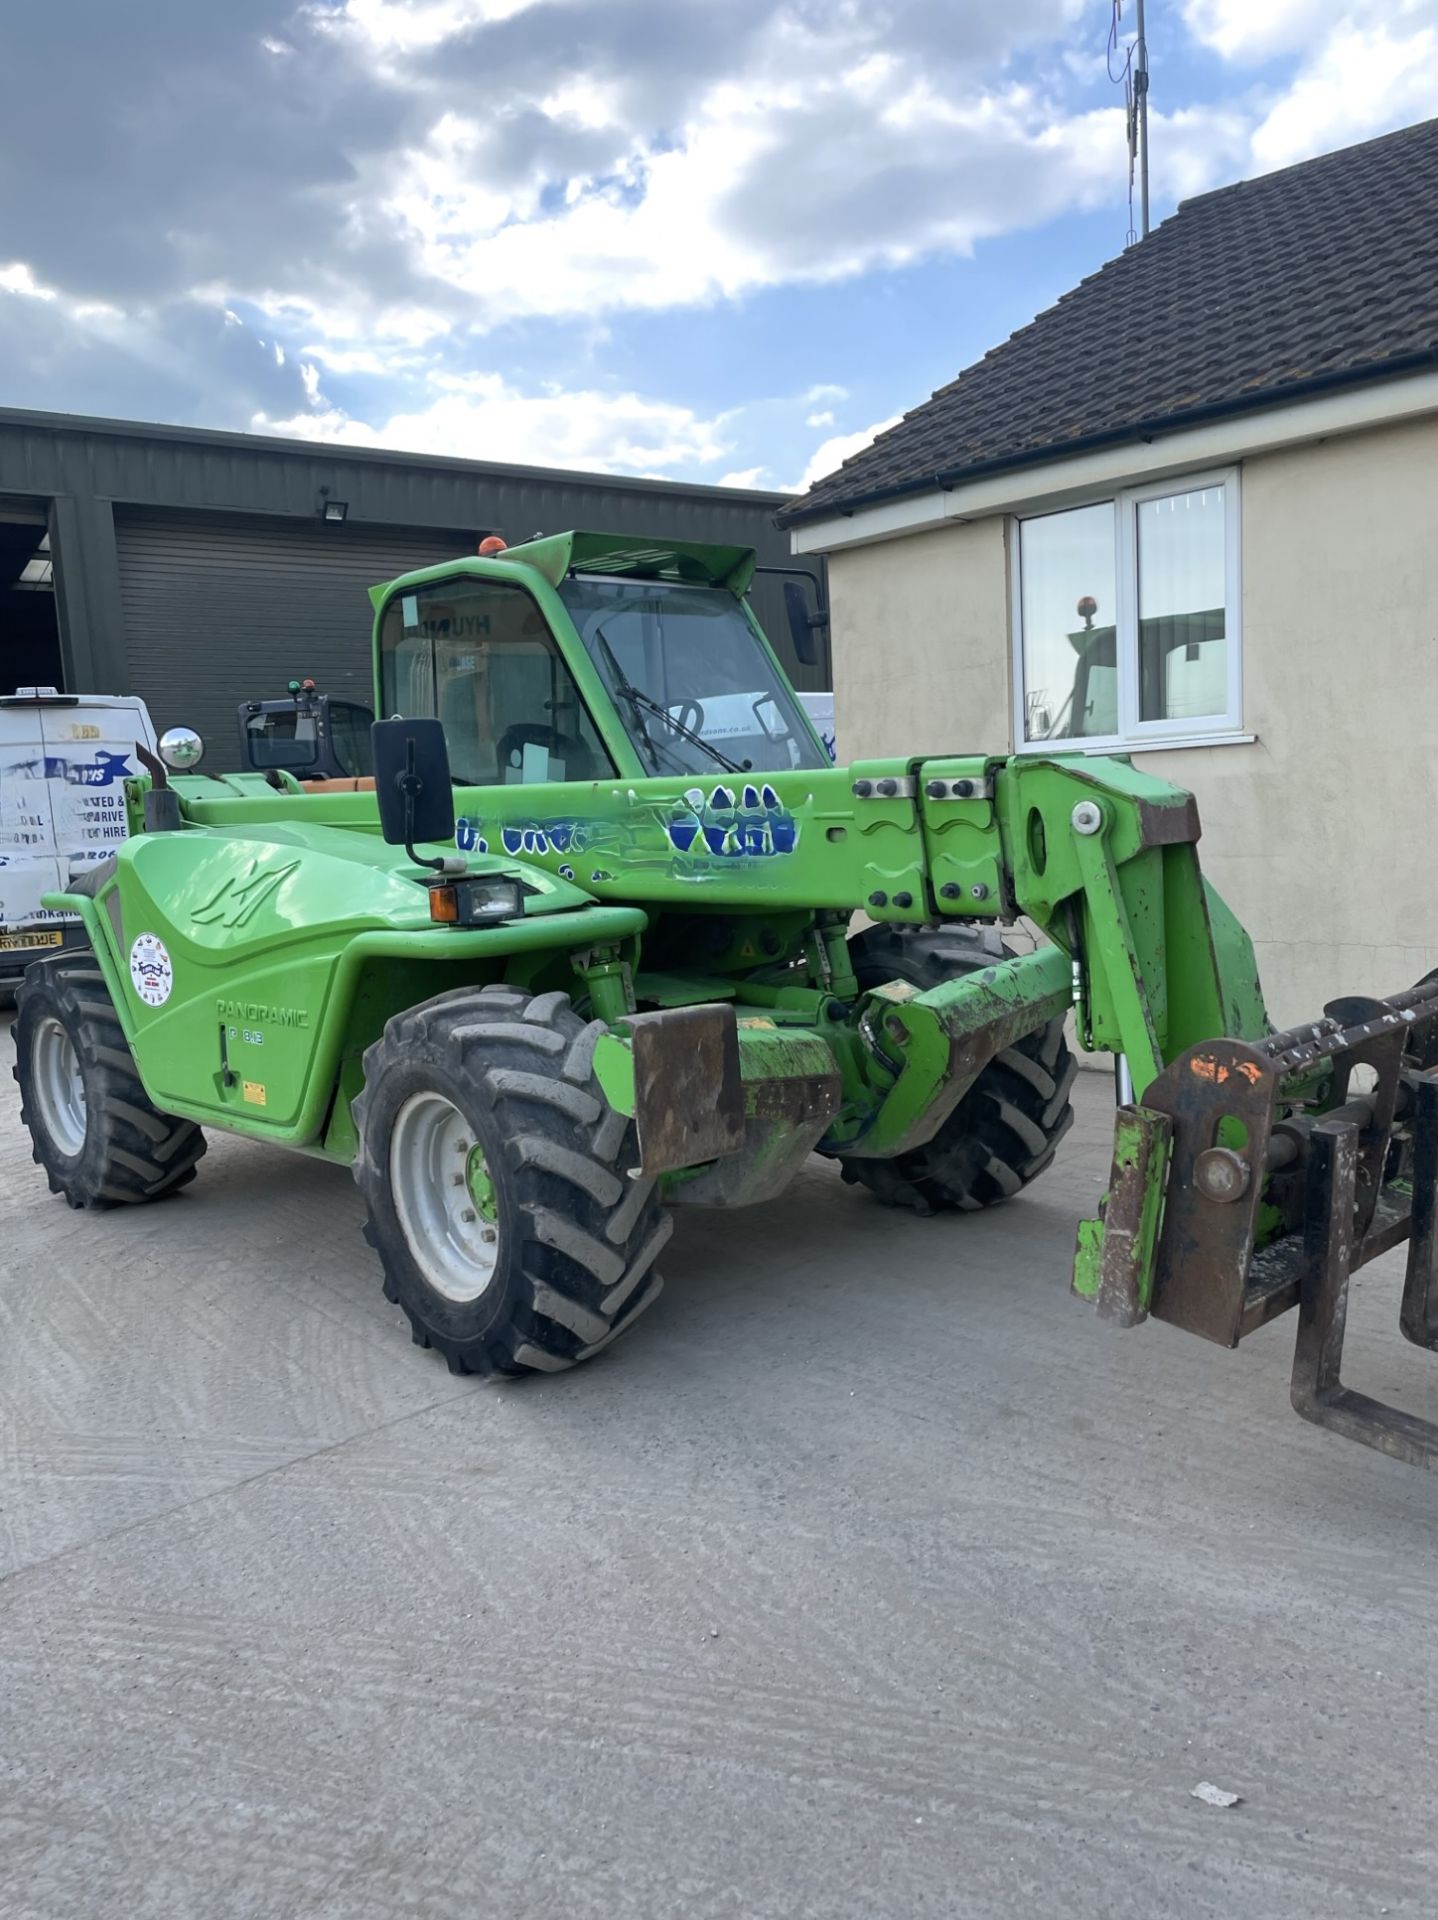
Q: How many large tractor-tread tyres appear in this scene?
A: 3